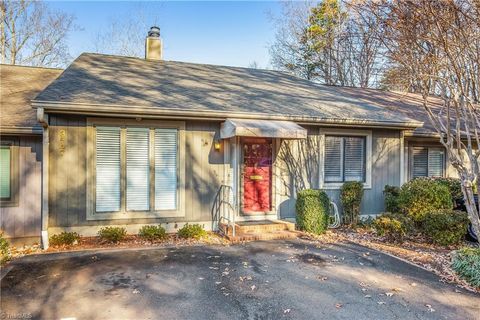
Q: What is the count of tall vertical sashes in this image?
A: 3